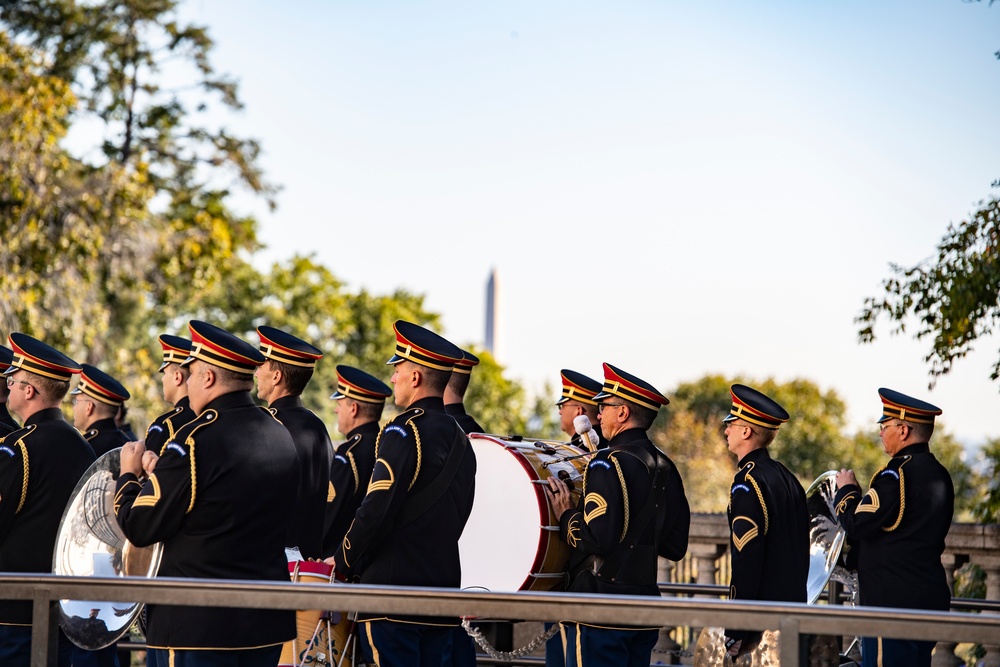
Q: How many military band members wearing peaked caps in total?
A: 13